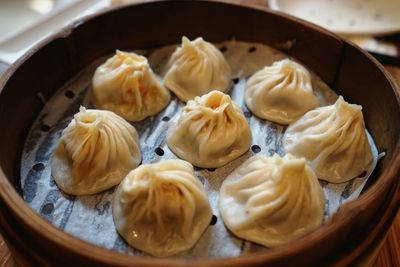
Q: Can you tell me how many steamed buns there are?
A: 8